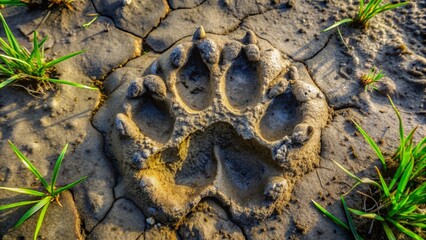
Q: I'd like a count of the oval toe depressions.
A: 4